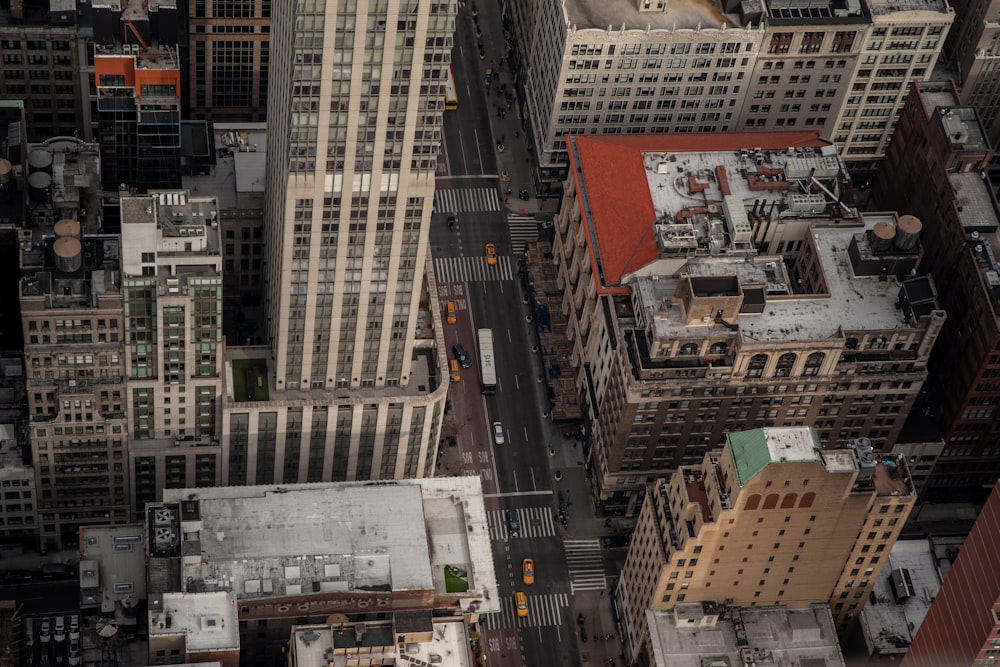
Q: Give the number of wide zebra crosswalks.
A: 6